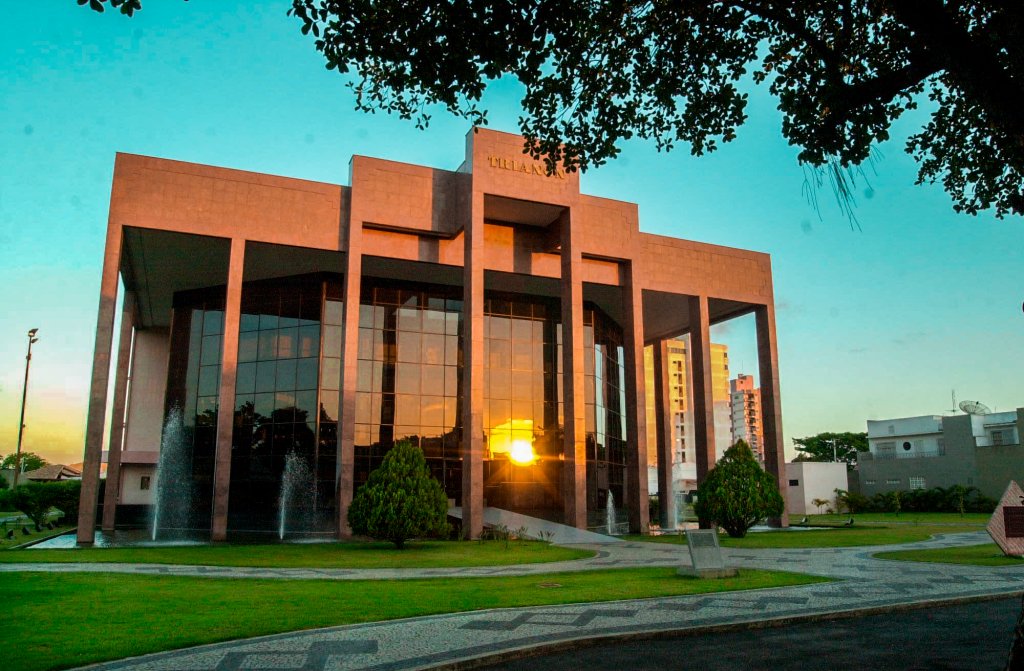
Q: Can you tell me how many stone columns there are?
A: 10